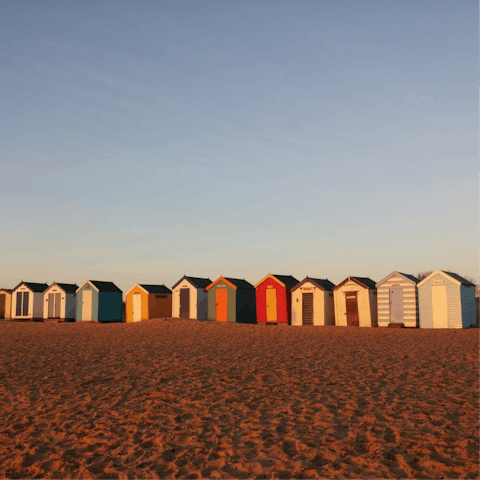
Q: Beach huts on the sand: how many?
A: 12